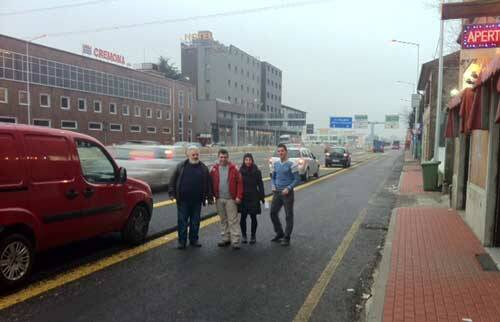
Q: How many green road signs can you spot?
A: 2